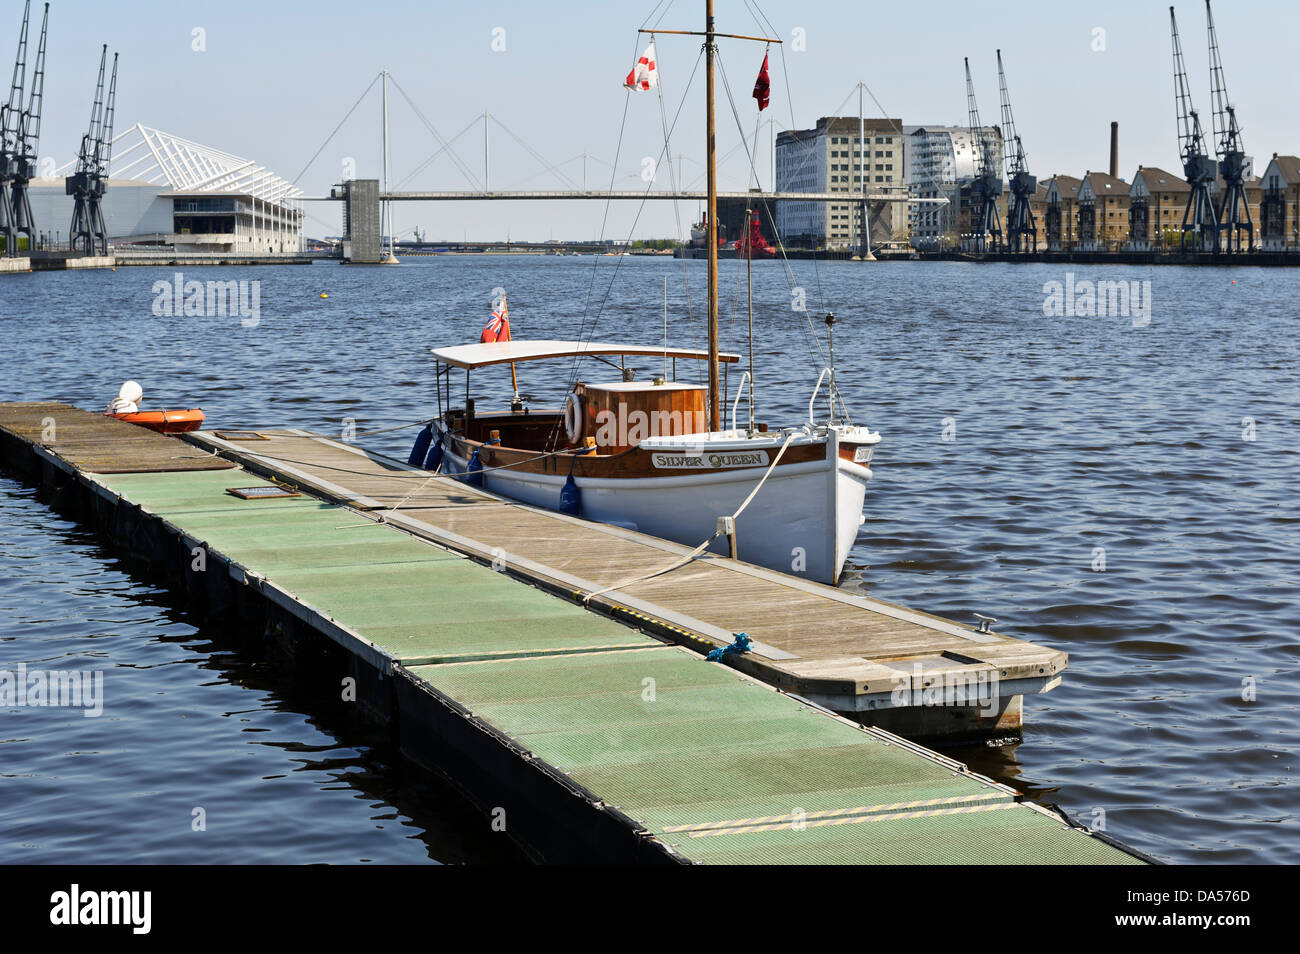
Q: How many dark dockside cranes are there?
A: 8